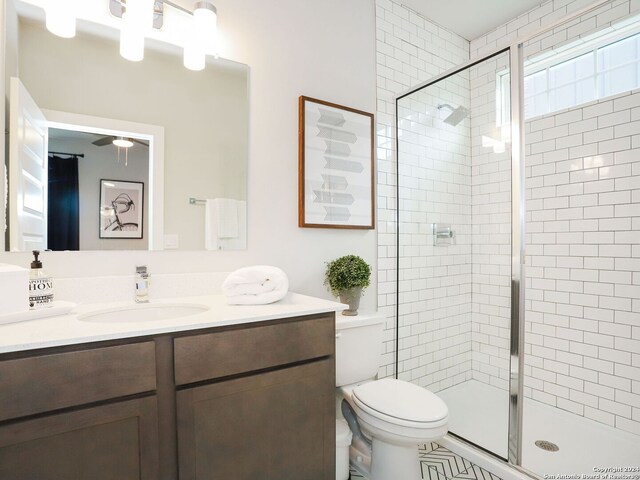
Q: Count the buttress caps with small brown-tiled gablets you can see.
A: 0